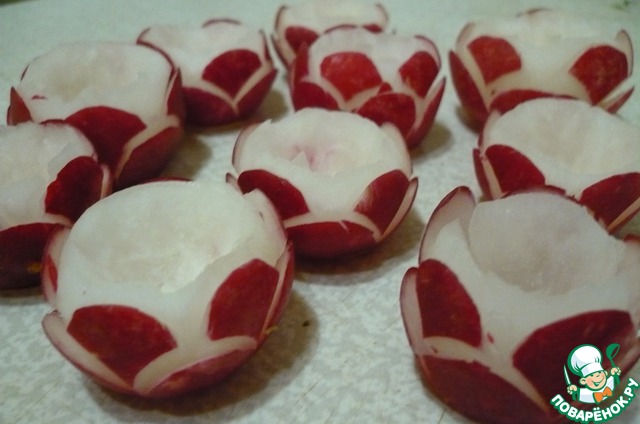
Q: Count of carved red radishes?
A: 10